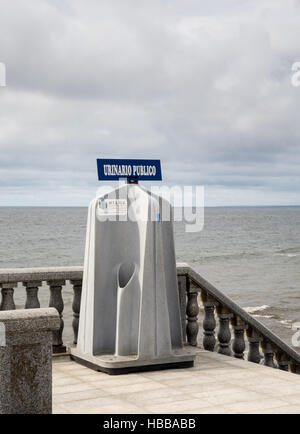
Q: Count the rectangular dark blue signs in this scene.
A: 1